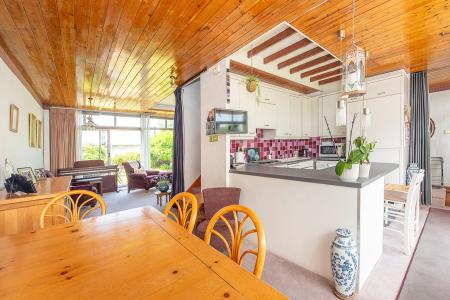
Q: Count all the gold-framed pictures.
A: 3